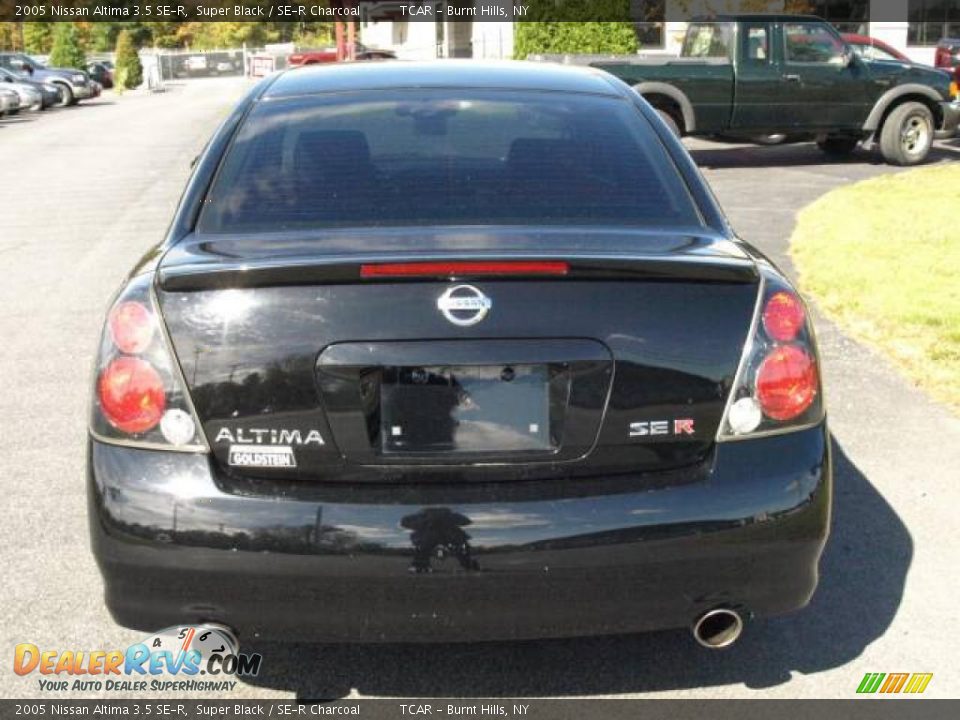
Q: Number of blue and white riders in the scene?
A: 0